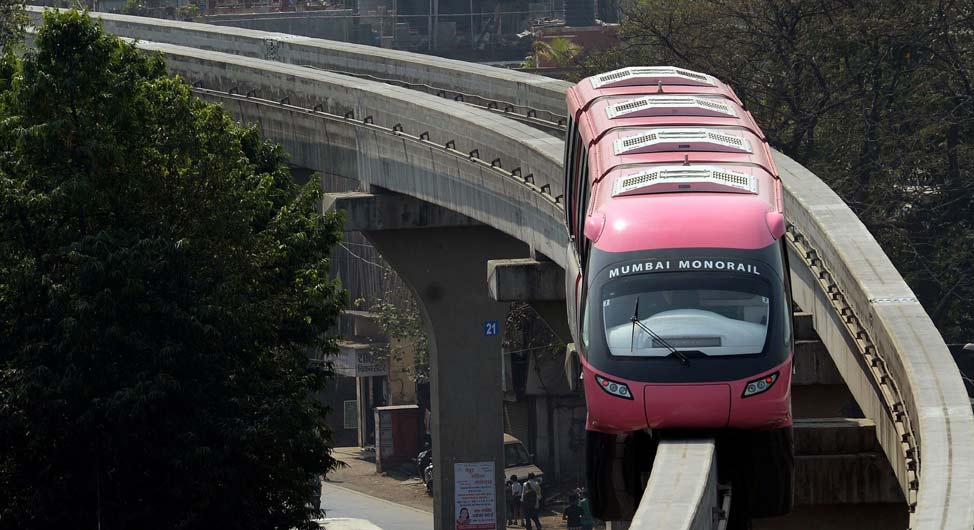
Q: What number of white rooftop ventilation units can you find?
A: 4